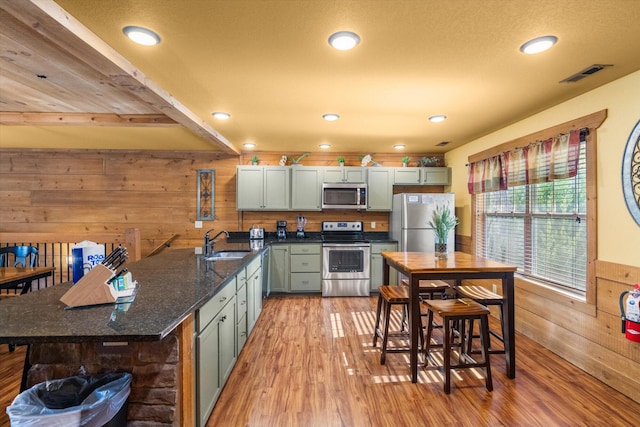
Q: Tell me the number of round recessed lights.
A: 9